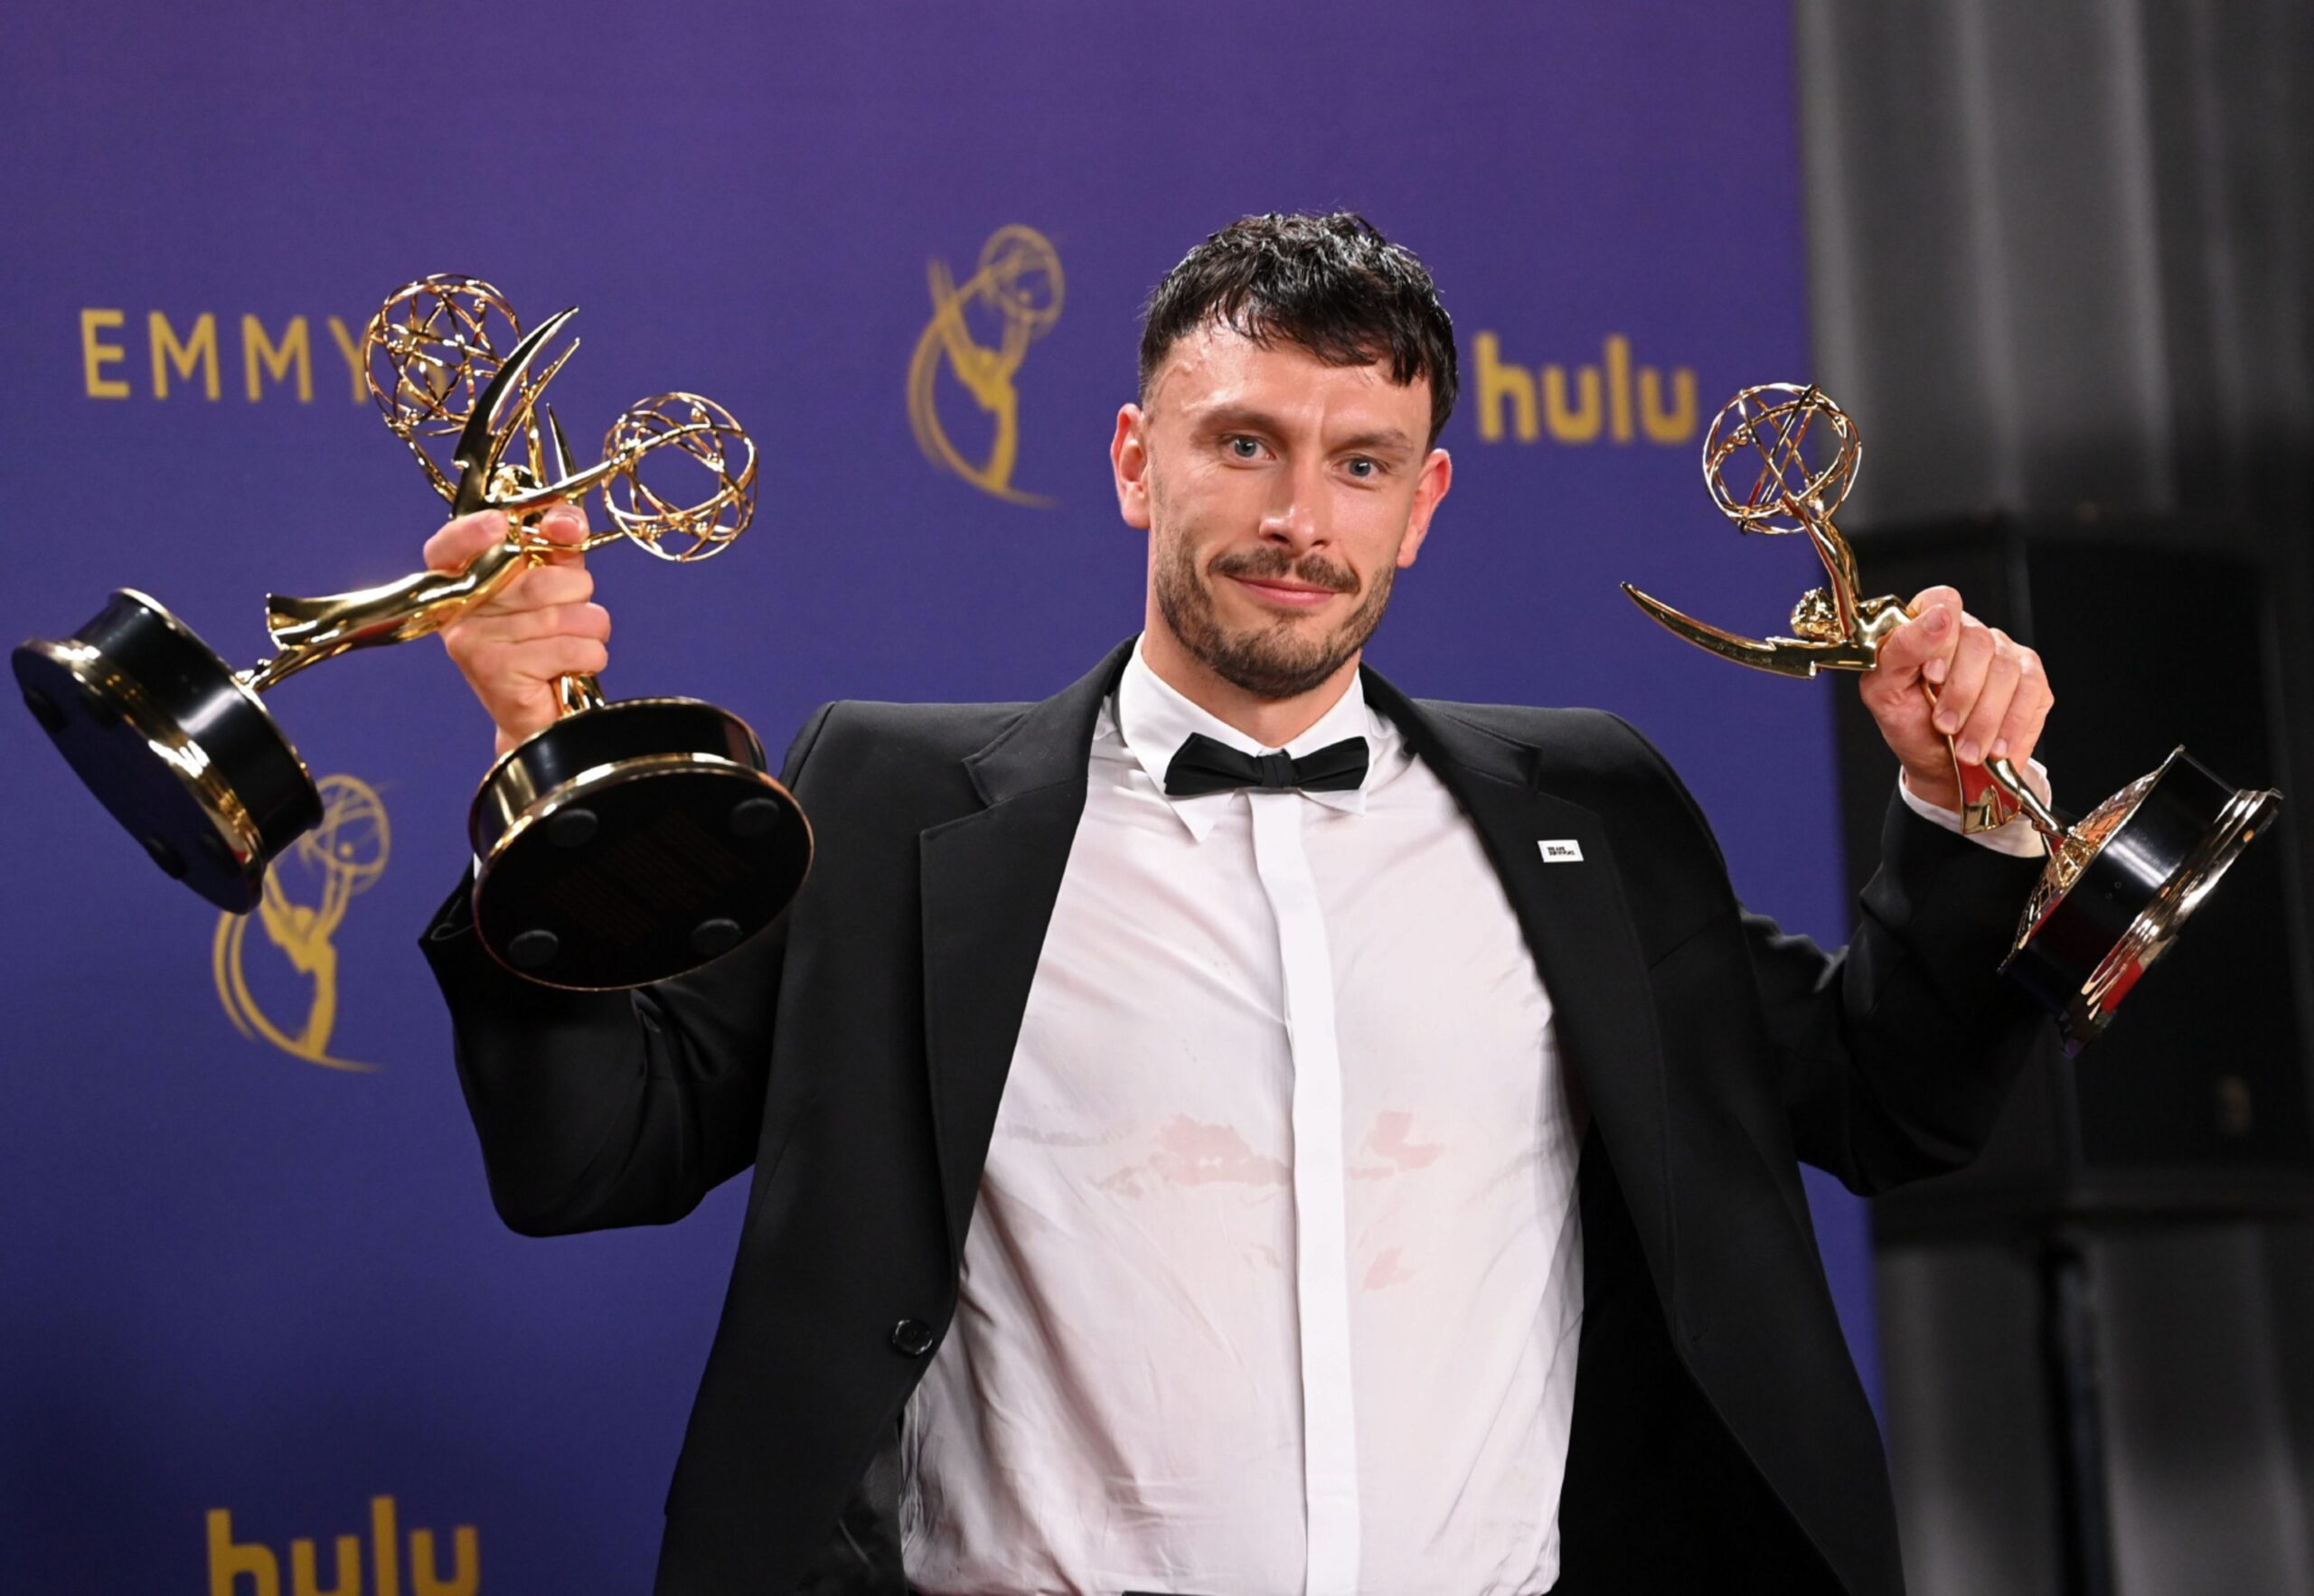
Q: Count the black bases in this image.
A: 3